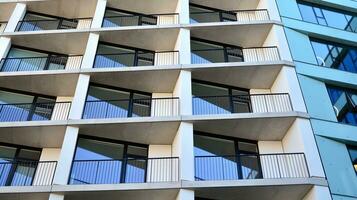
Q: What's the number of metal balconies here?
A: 12